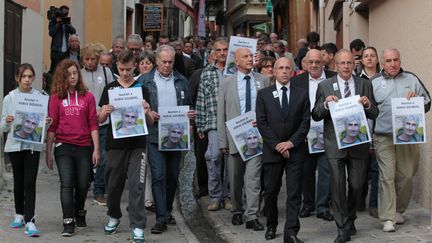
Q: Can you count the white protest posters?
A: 8